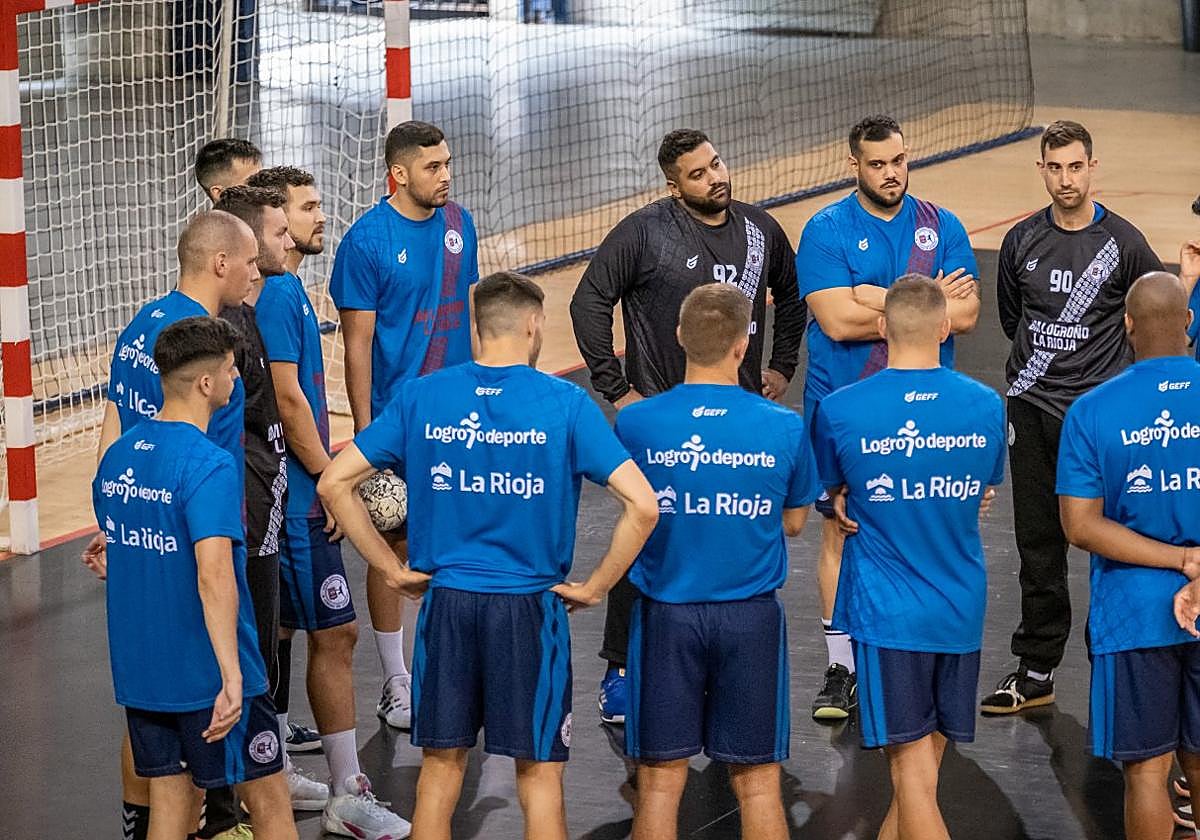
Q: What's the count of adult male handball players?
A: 13